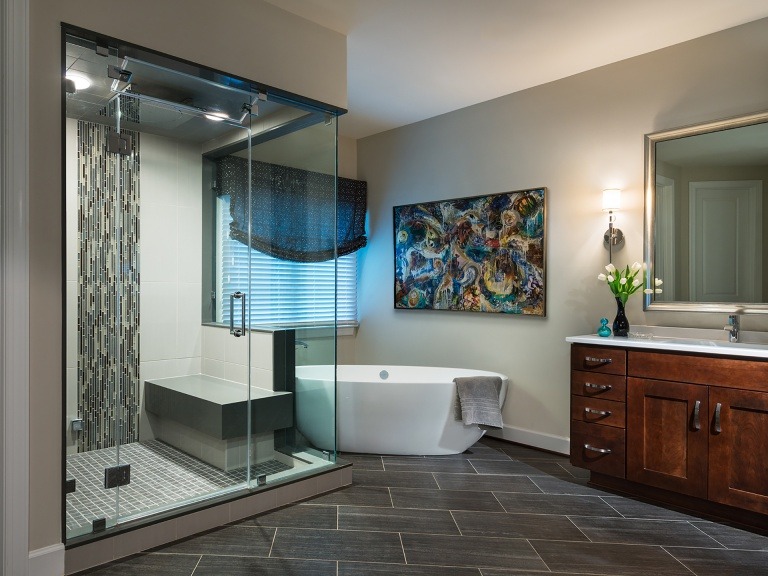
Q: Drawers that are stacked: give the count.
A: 4